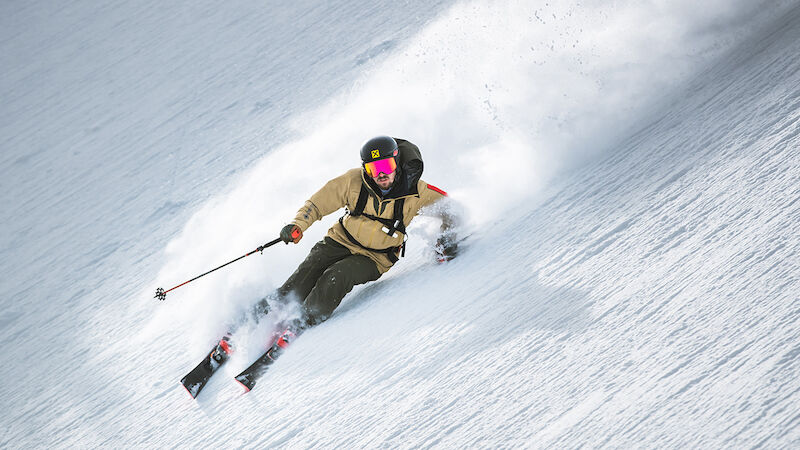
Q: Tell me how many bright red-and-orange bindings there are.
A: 2